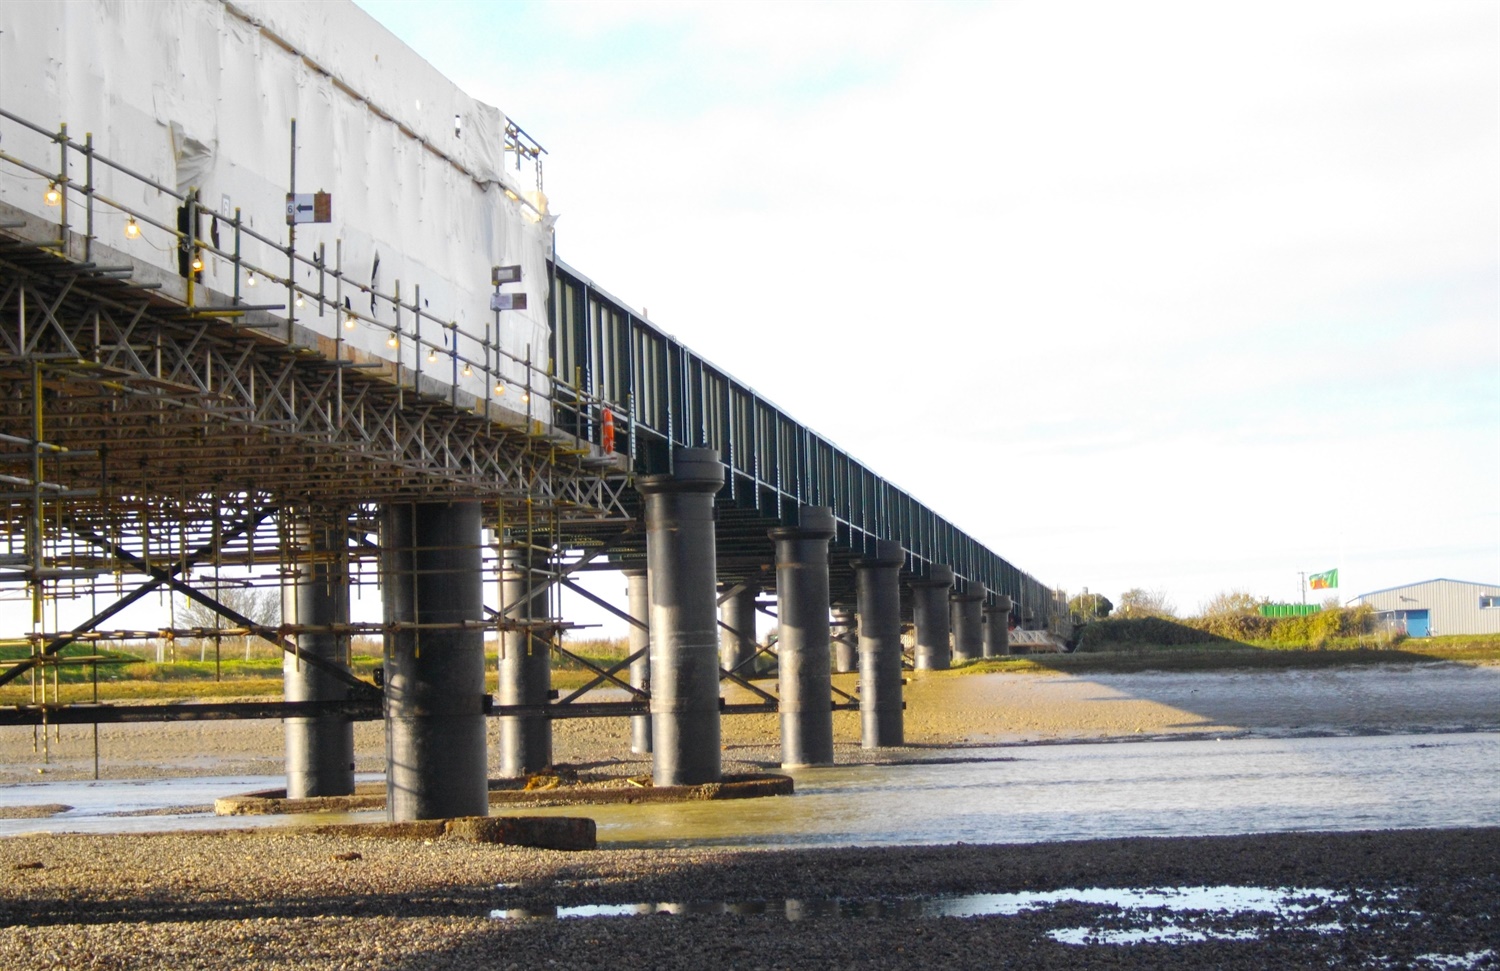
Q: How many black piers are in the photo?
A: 12